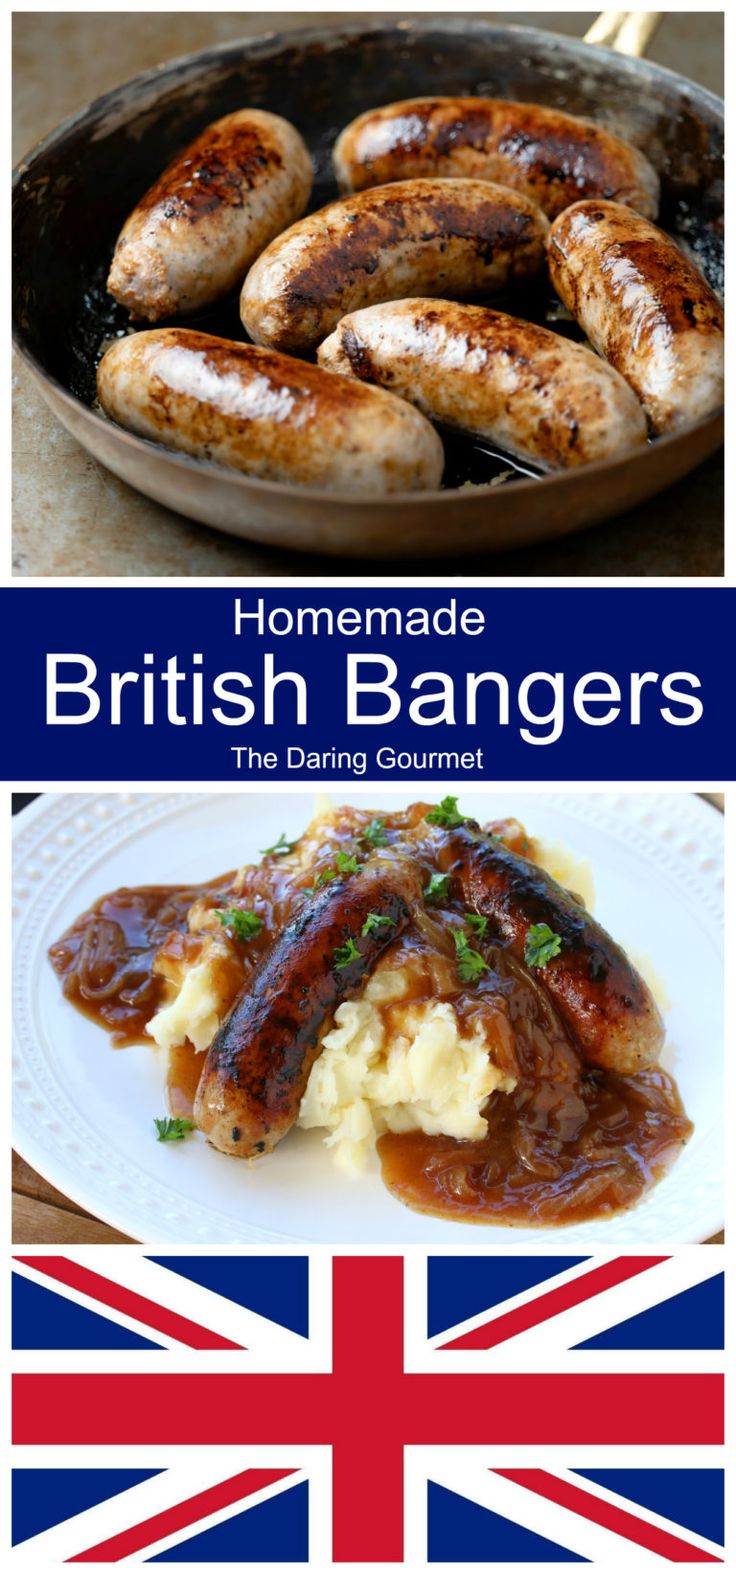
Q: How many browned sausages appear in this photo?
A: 8